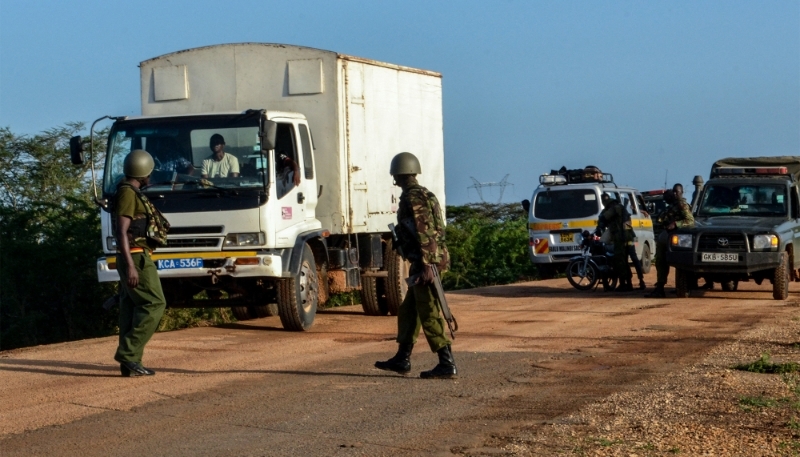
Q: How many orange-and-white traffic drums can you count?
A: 0